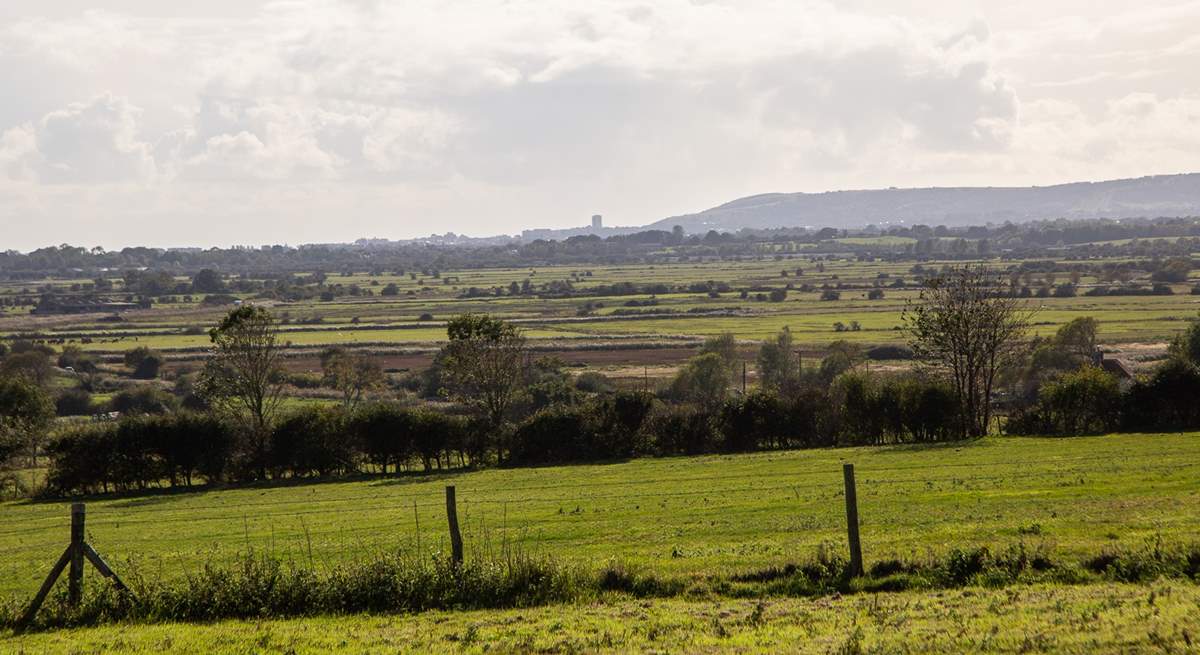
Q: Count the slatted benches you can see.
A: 0